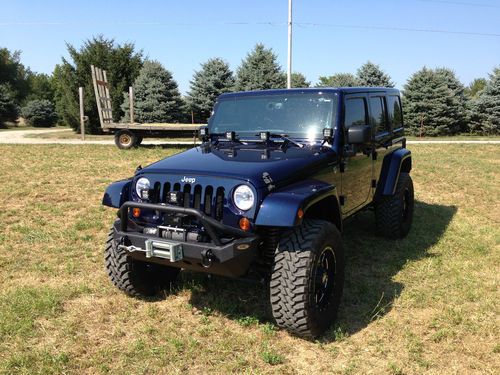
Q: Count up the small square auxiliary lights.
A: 6